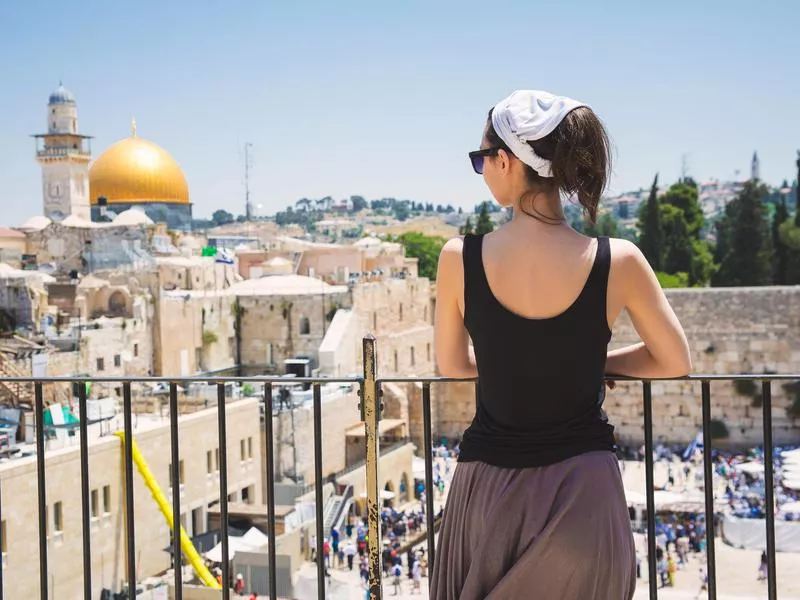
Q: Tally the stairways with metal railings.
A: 1